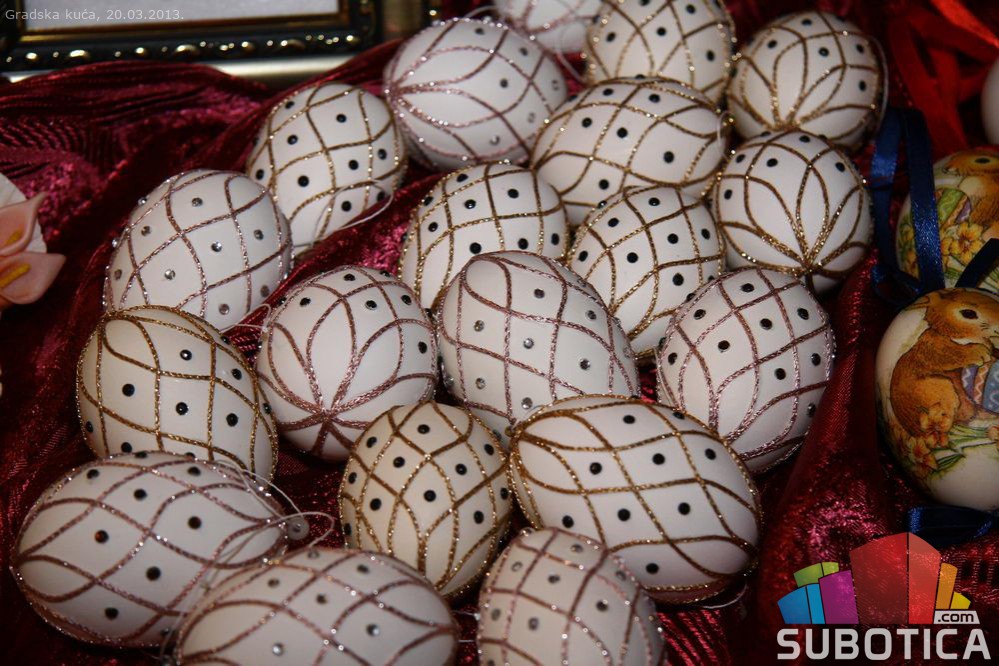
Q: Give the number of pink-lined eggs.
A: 9